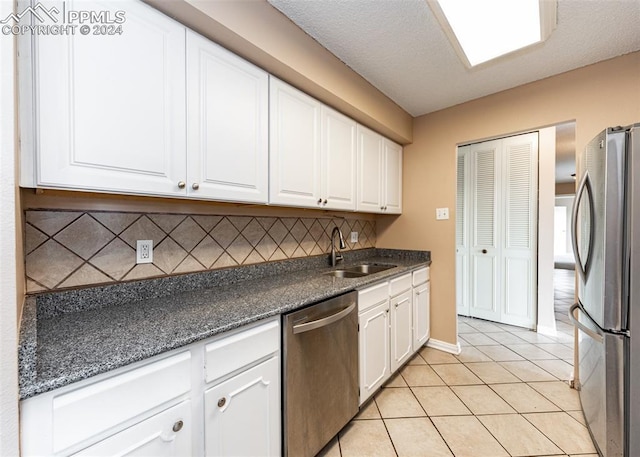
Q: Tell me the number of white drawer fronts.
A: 5